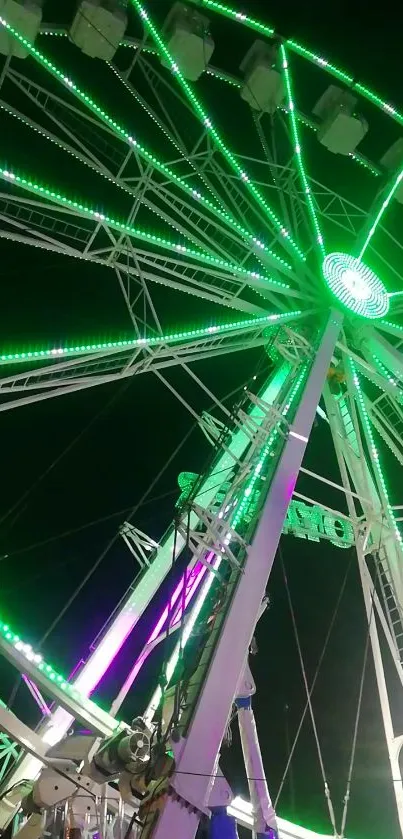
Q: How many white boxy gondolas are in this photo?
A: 6